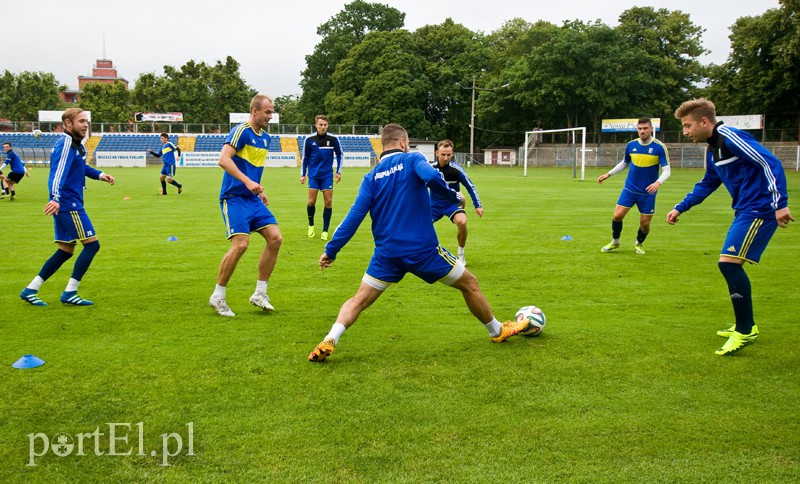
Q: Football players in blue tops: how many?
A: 9